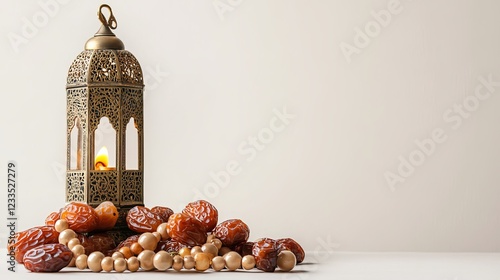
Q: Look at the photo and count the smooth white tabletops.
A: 1